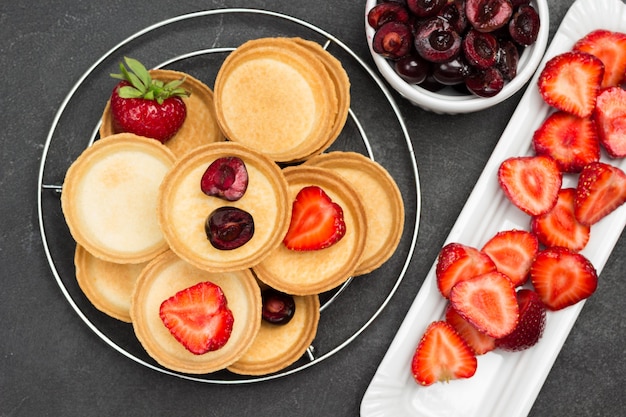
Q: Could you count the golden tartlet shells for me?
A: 10